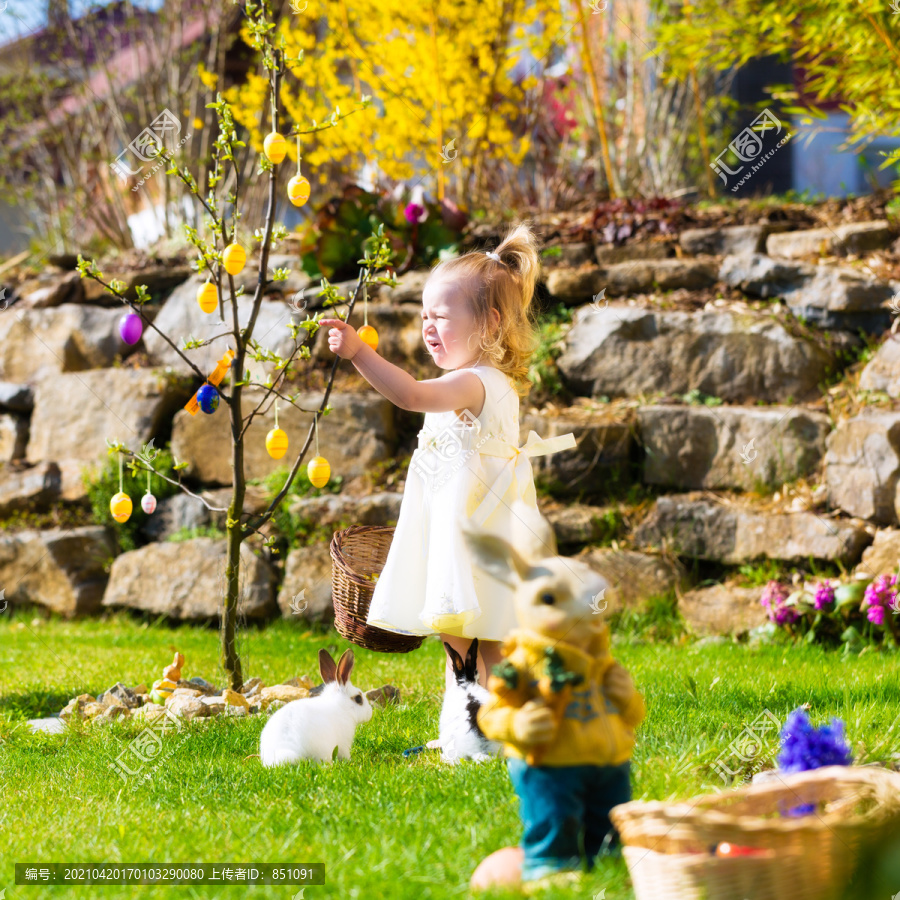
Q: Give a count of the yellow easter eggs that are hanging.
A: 8